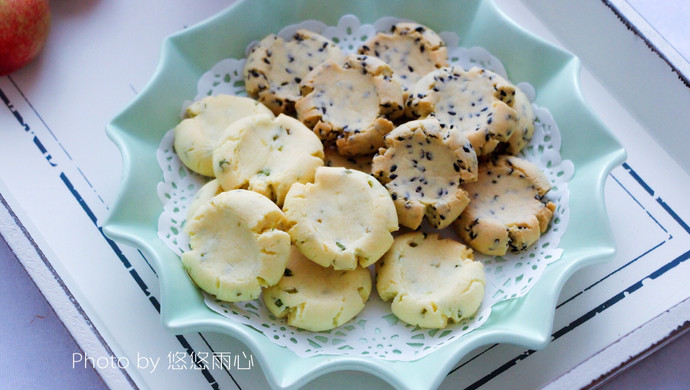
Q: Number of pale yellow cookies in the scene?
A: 7